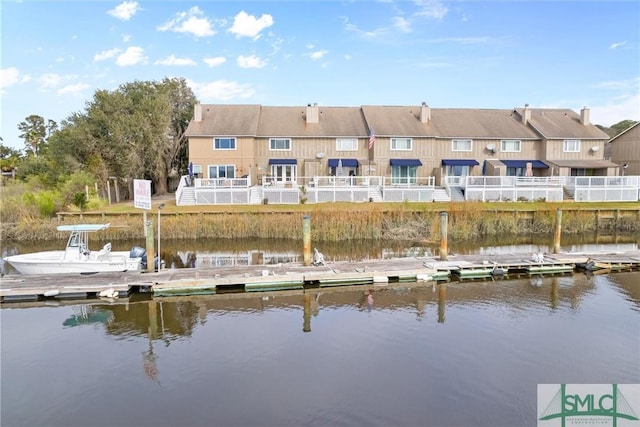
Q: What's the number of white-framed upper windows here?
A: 7